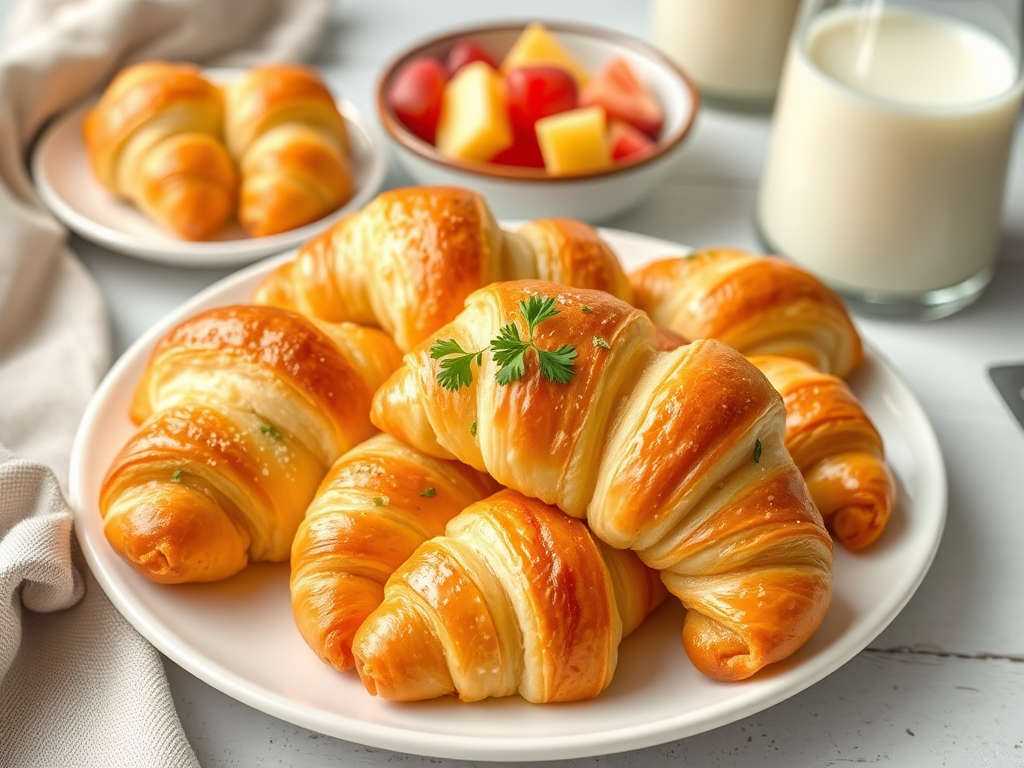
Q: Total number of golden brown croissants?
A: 9